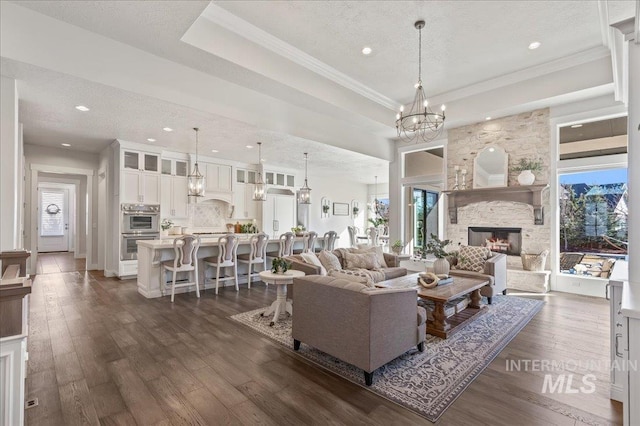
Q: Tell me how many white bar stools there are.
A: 6